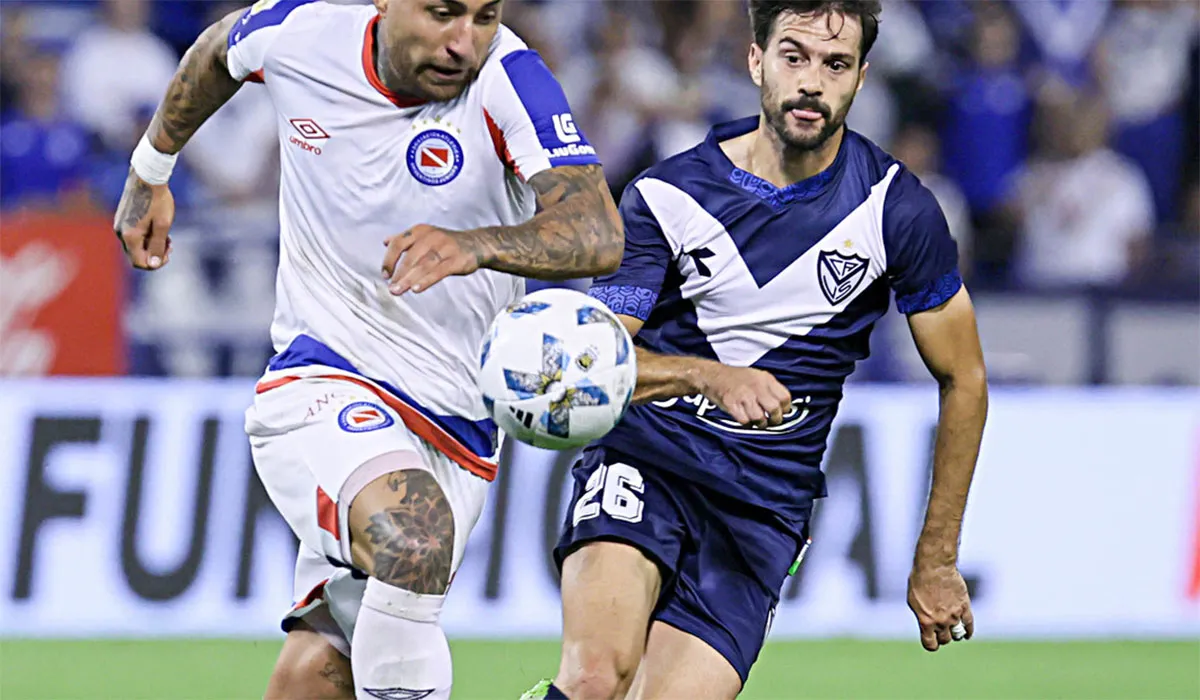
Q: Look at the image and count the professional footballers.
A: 2